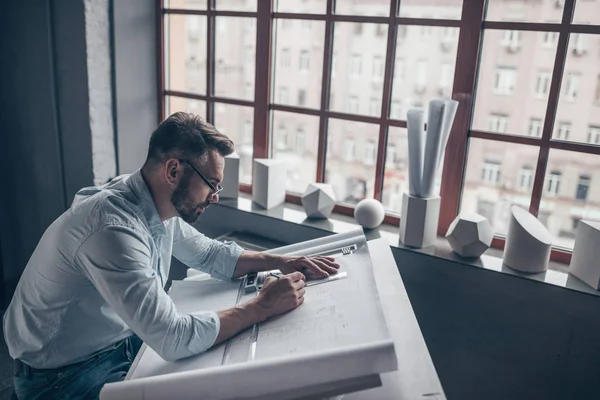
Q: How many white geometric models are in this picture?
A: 8